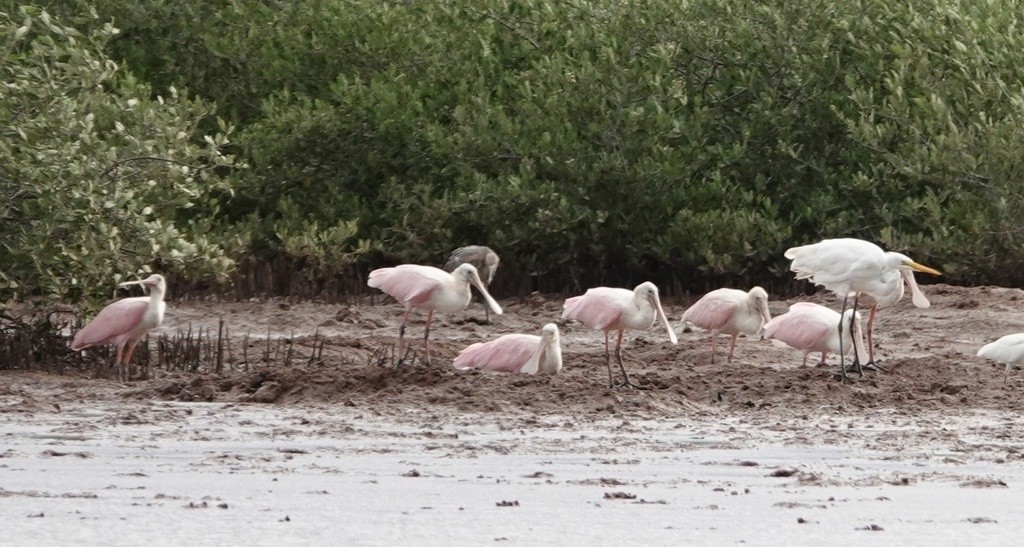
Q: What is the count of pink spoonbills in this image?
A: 7